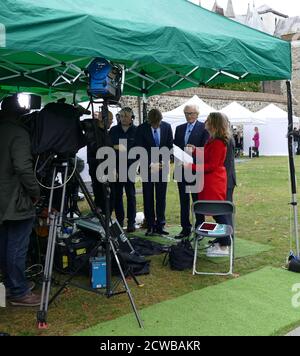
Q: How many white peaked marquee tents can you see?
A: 3